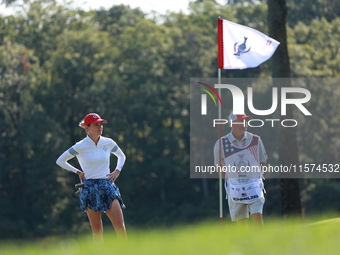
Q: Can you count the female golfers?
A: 1